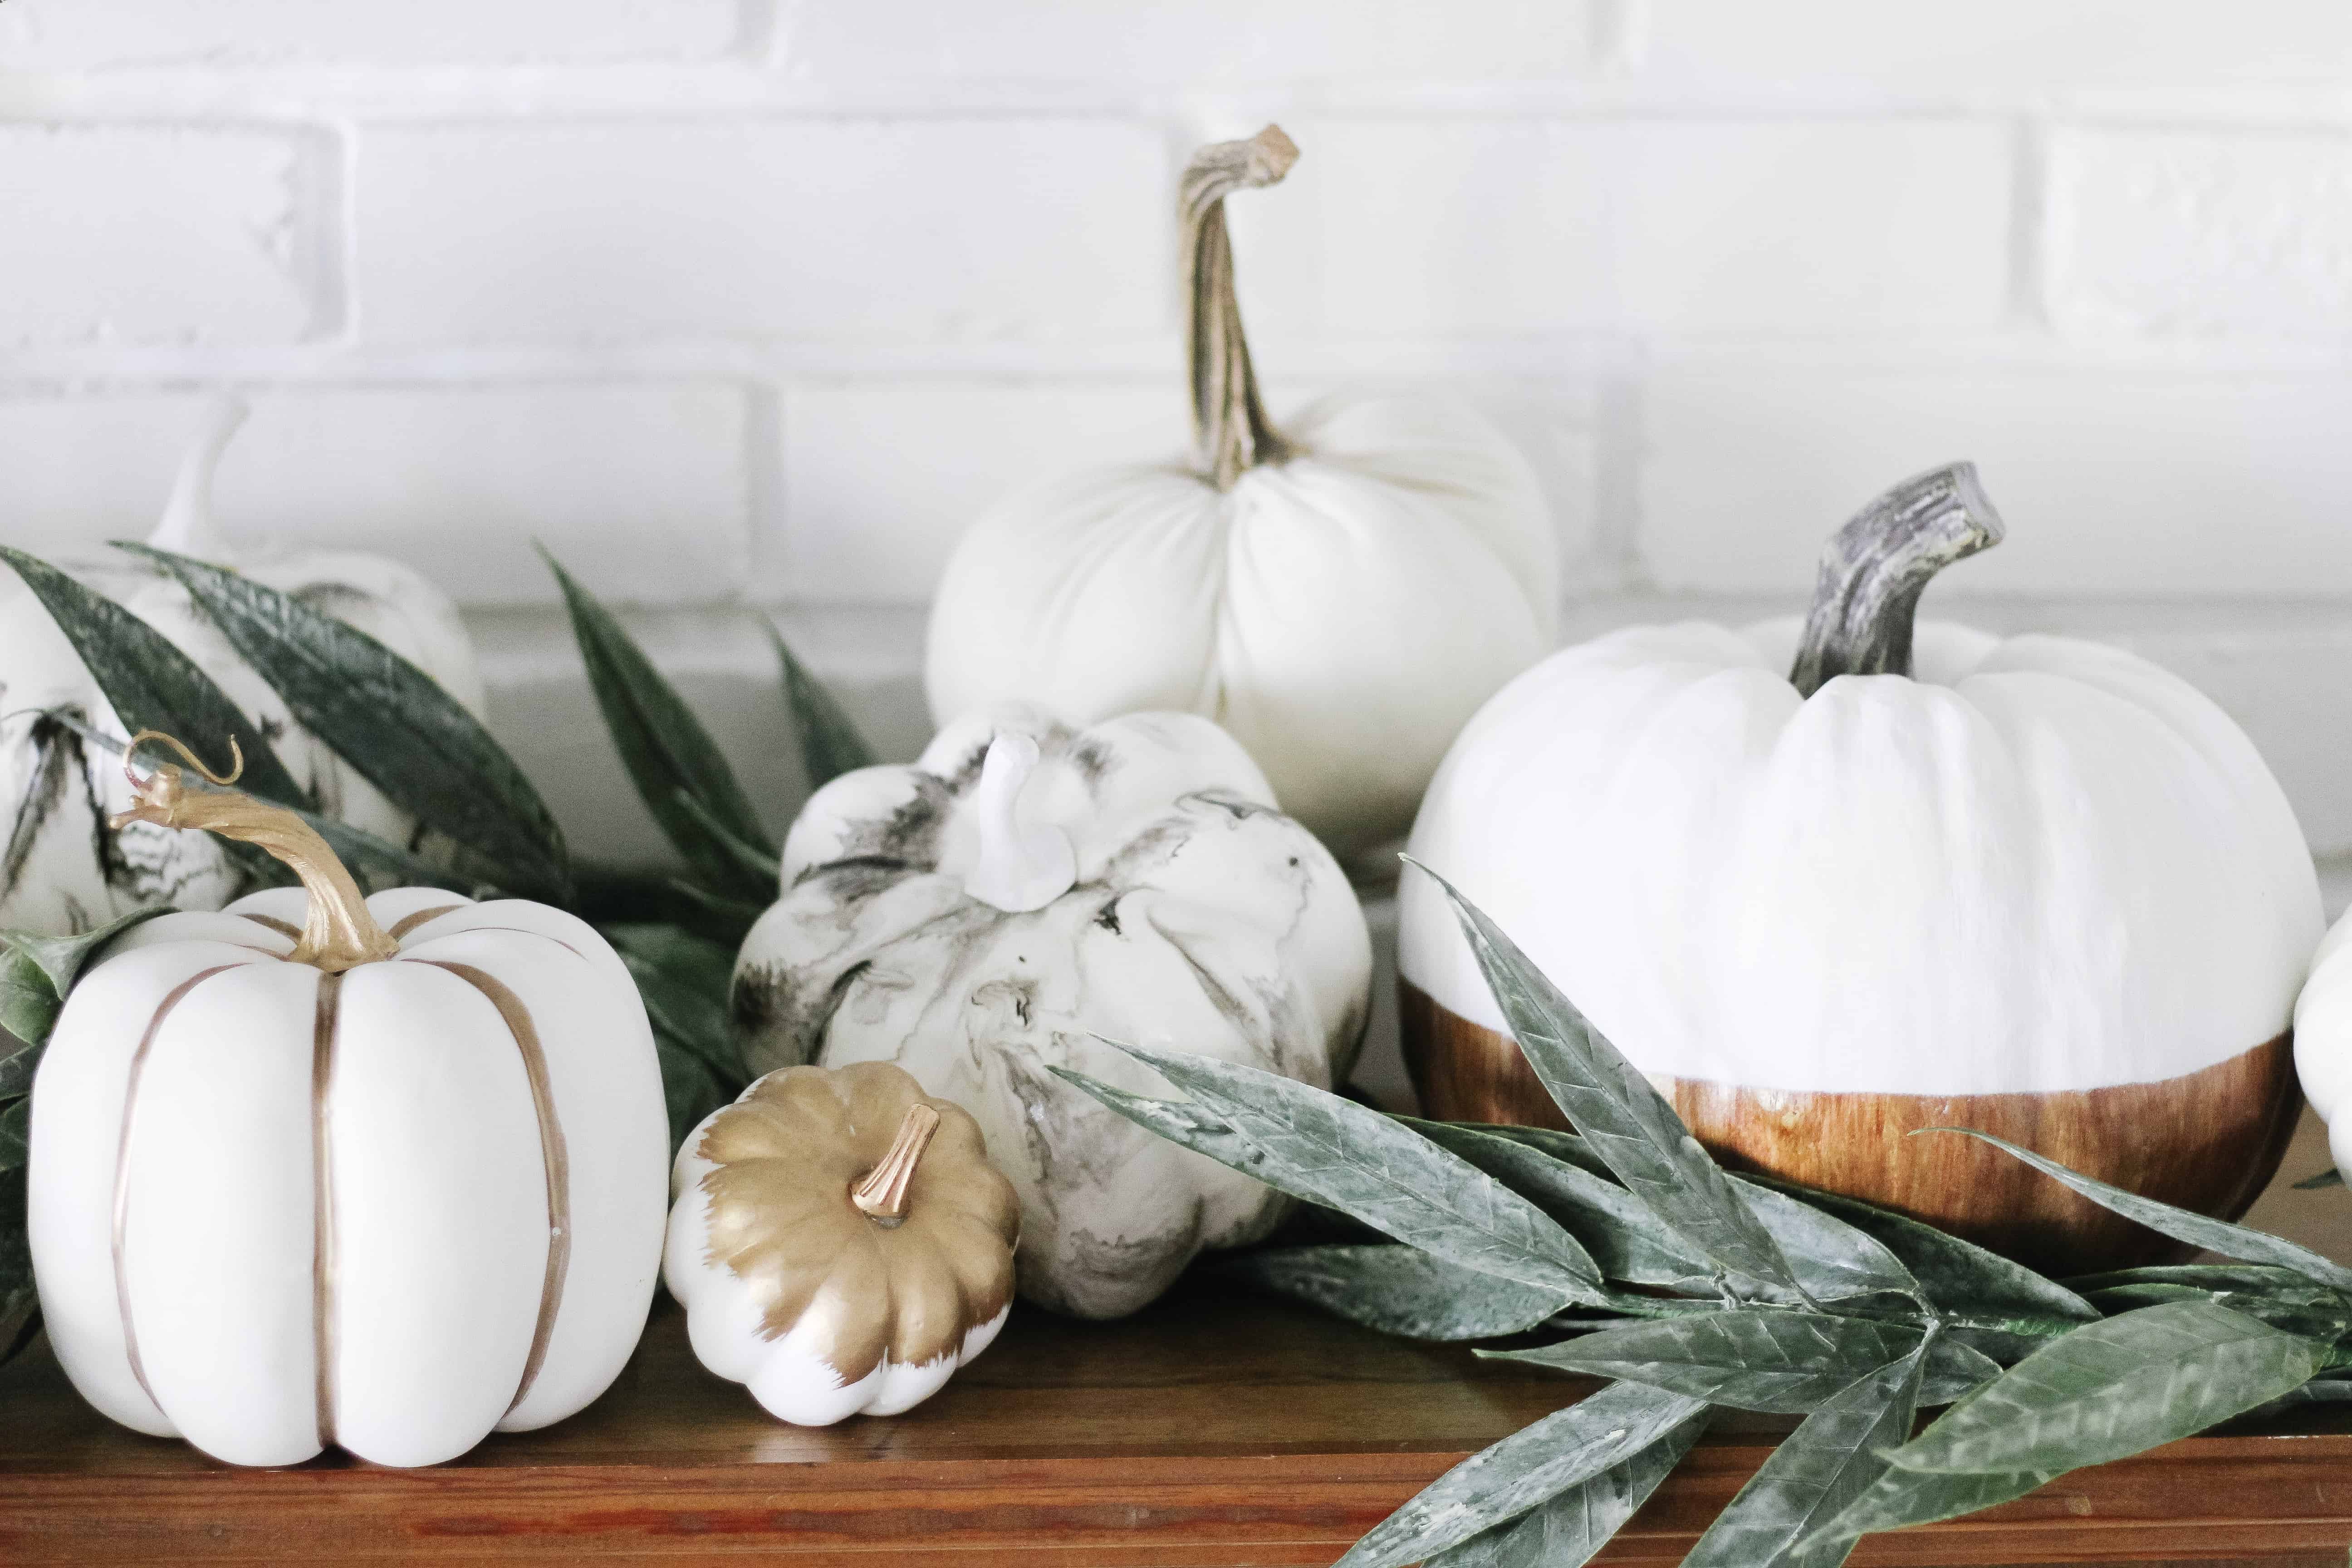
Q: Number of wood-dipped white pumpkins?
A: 1